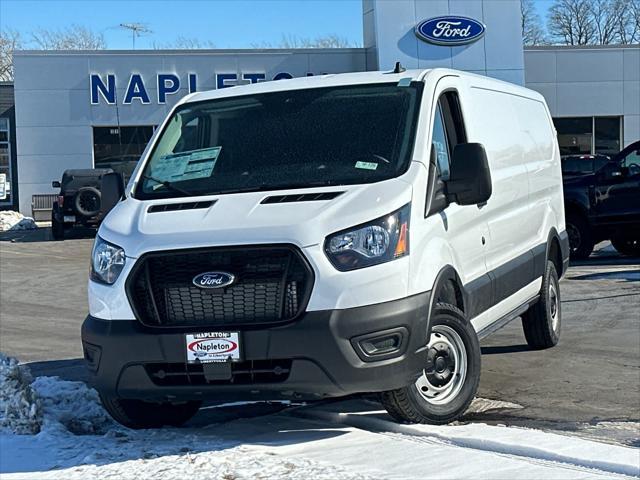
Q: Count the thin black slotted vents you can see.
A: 2